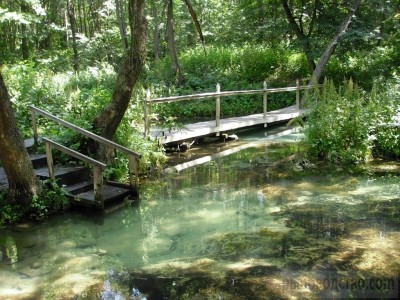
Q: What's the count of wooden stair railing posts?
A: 4